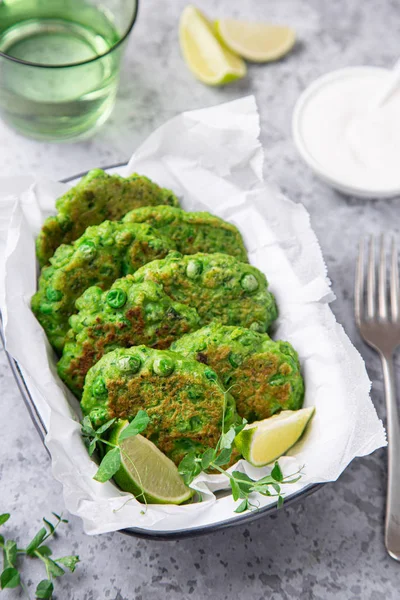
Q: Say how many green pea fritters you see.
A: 7